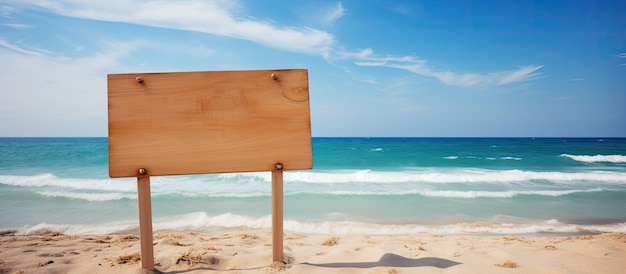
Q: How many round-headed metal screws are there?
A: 4